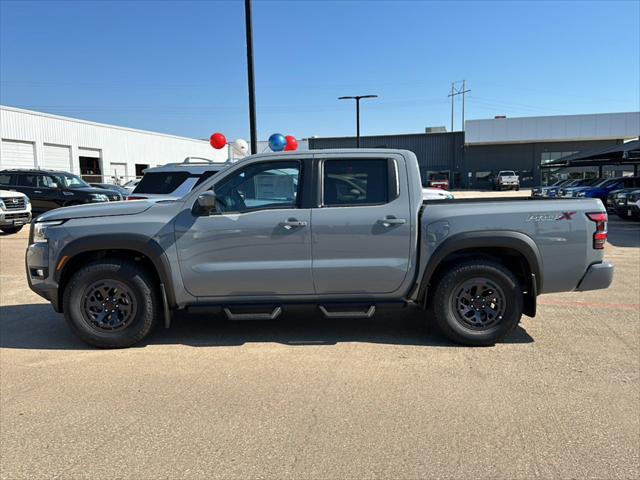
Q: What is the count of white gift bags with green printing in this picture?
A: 0